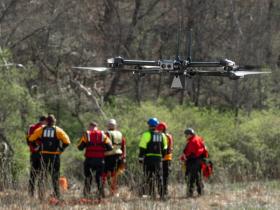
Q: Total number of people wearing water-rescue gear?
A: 7